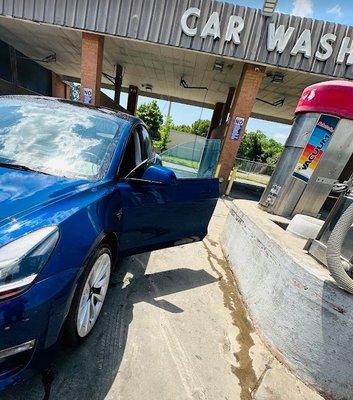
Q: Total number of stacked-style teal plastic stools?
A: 0